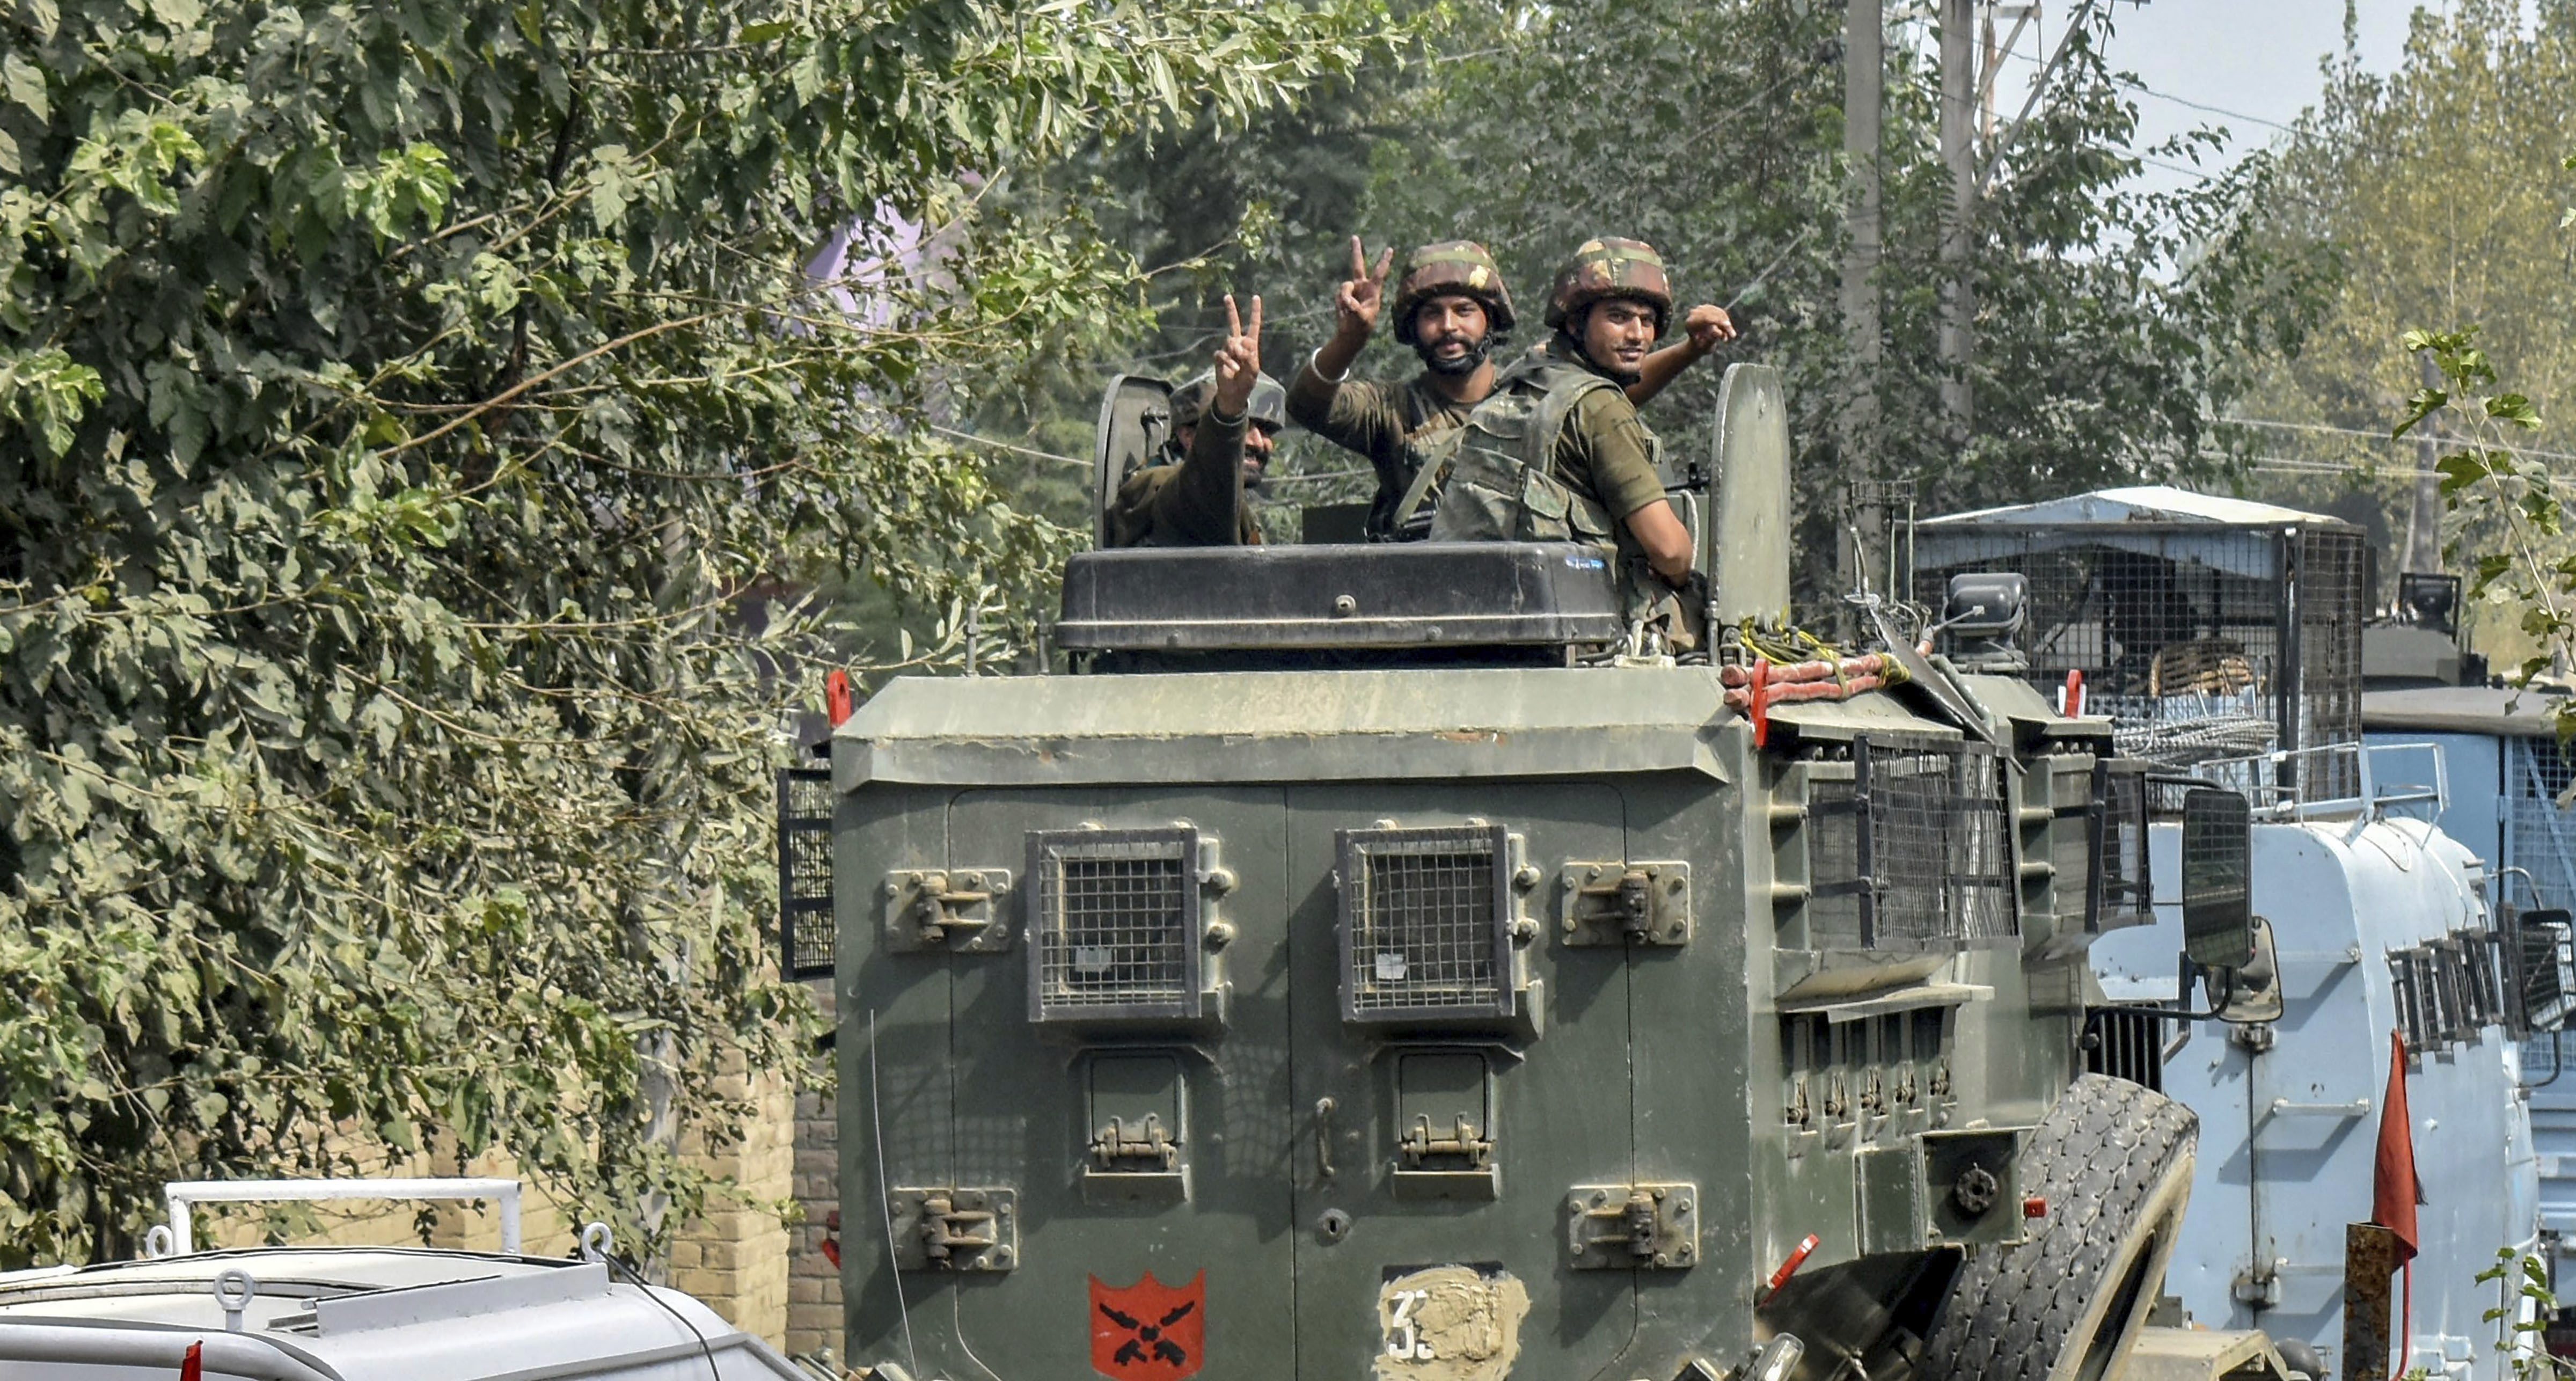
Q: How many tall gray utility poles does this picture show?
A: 2